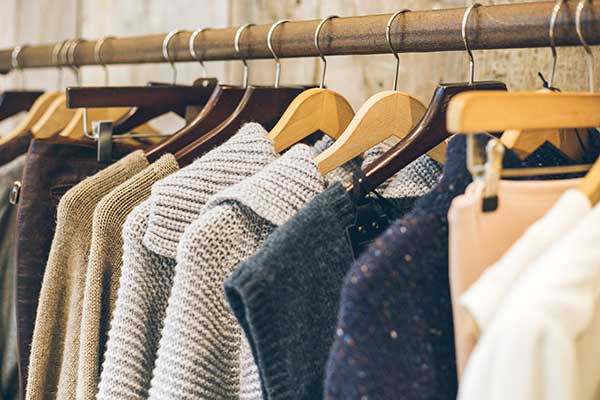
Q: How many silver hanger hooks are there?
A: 14